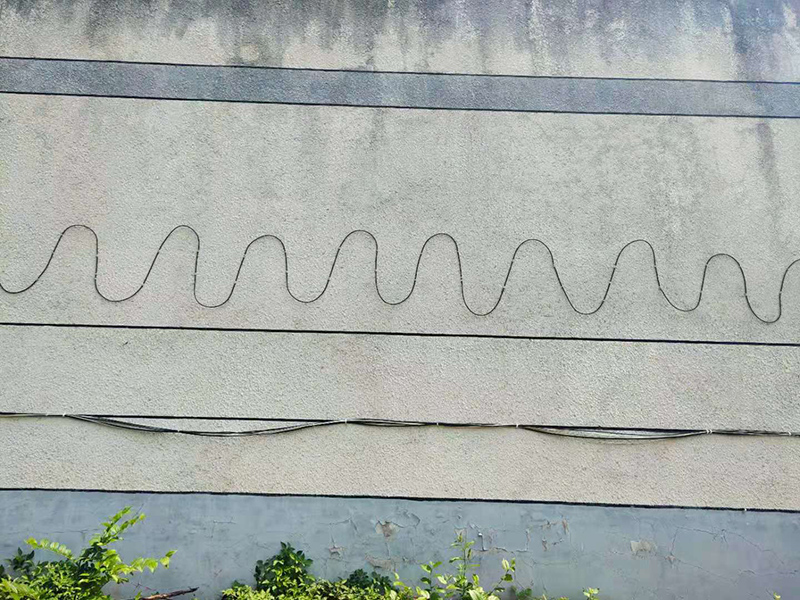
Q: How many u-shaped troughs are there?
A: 9